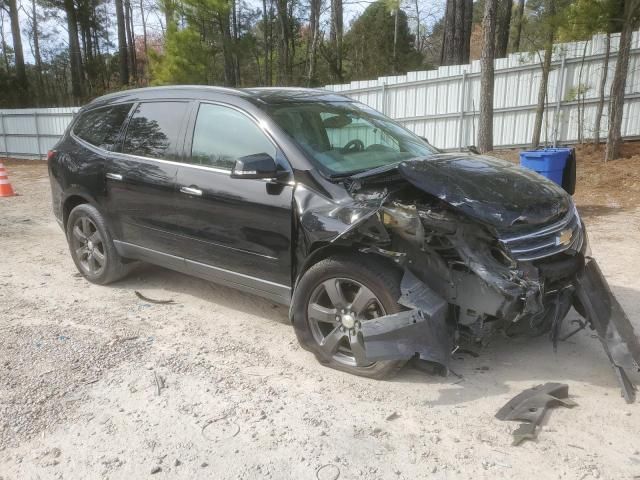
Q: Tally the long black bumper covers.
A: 1